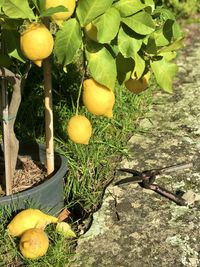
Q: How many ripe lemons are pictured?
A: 8